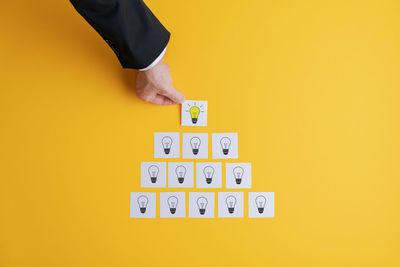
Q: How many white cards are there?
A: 13